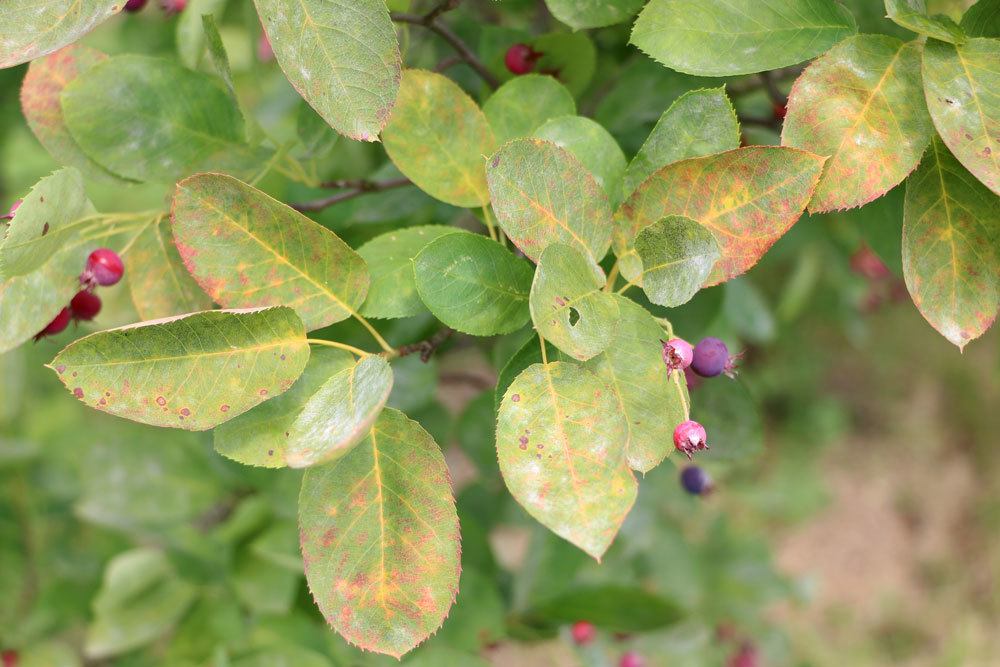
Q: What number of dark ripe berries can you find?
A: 2